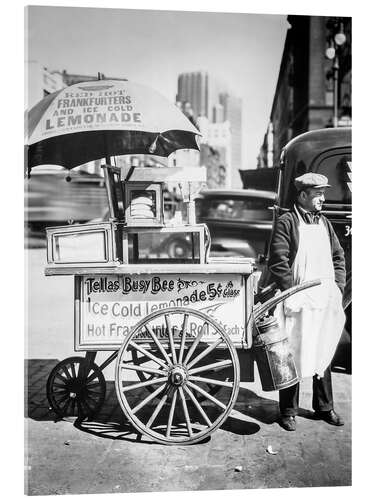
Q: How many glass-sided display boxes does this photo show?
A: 3